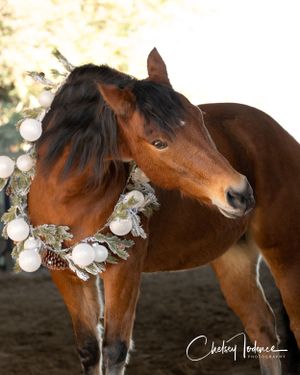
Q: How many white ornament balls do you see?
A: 11